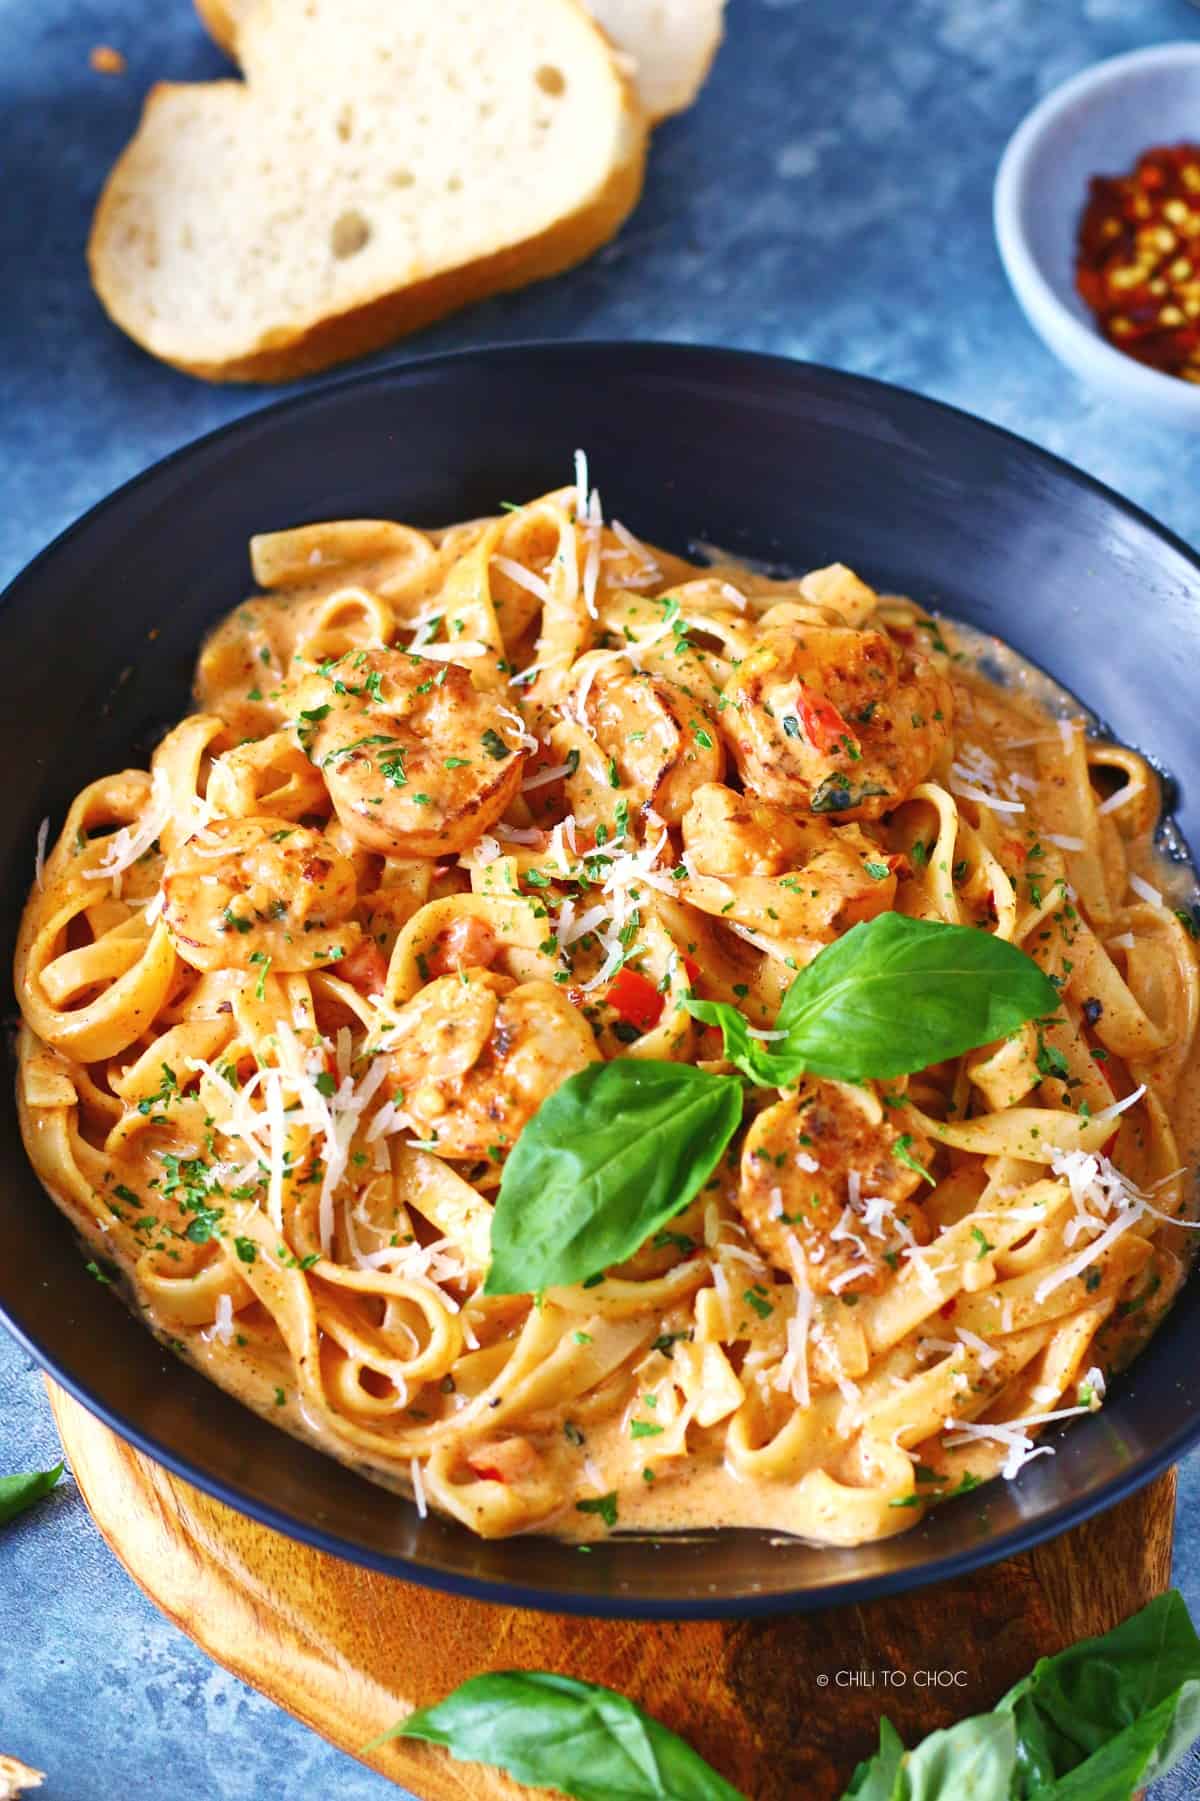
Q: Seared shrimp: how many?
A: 7